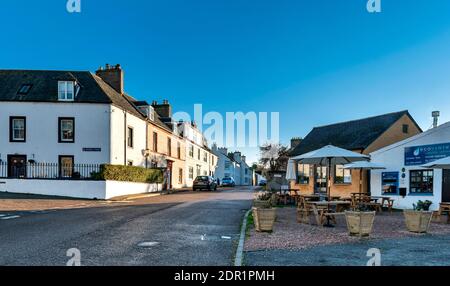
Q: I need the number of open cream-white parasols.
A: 3